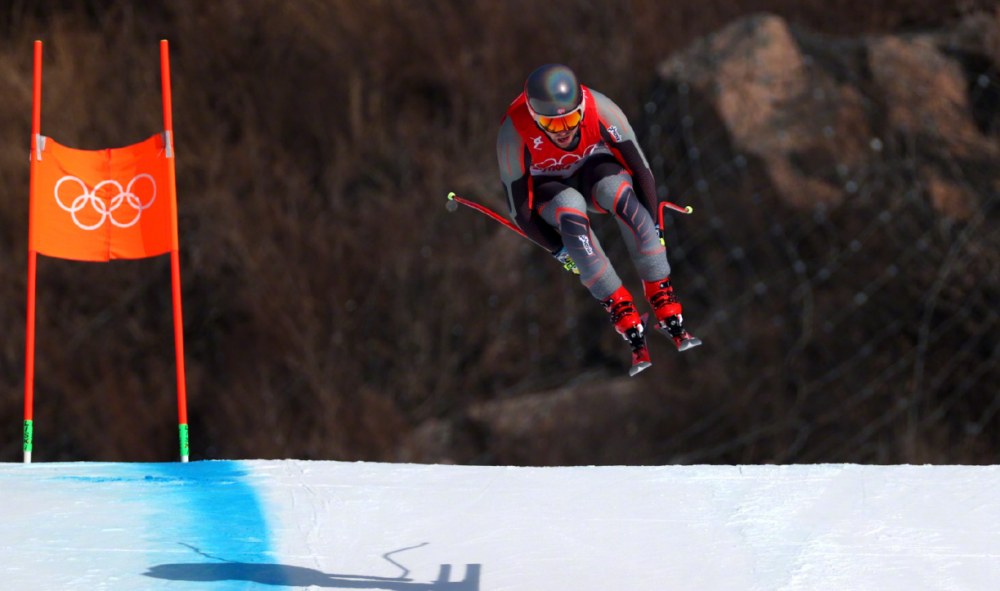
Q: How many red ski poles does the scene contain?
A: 2